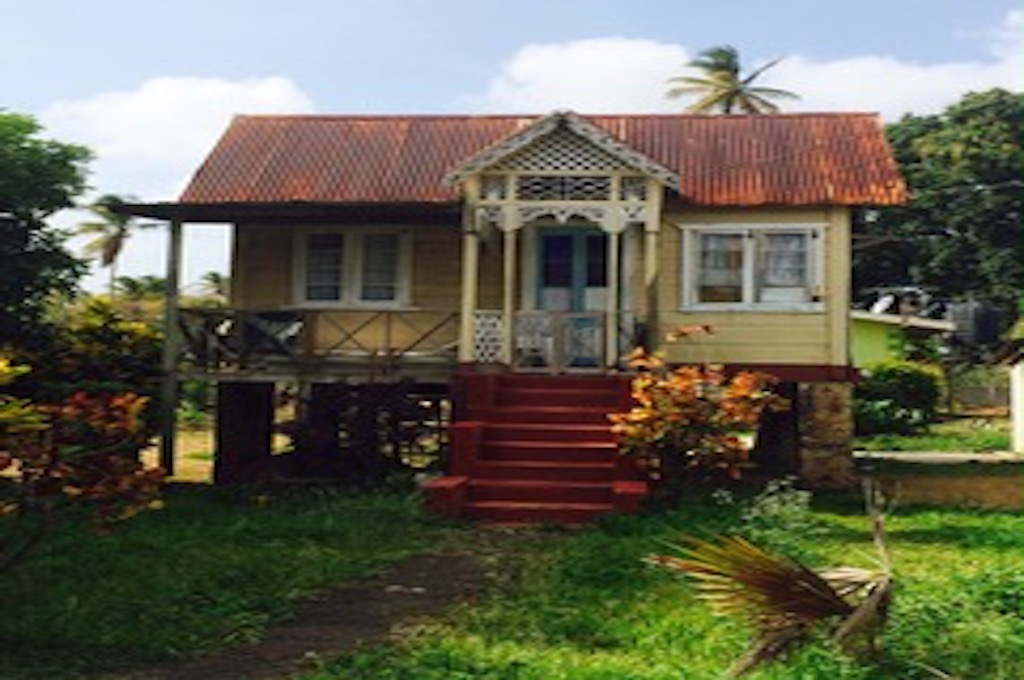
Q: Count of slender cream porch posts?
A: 4